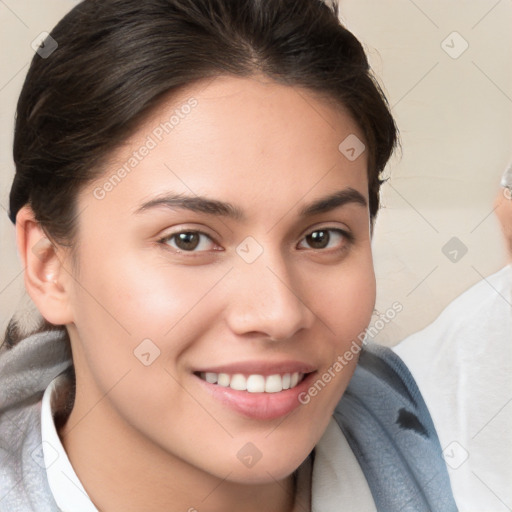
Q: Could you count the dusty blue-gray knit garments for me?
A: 1